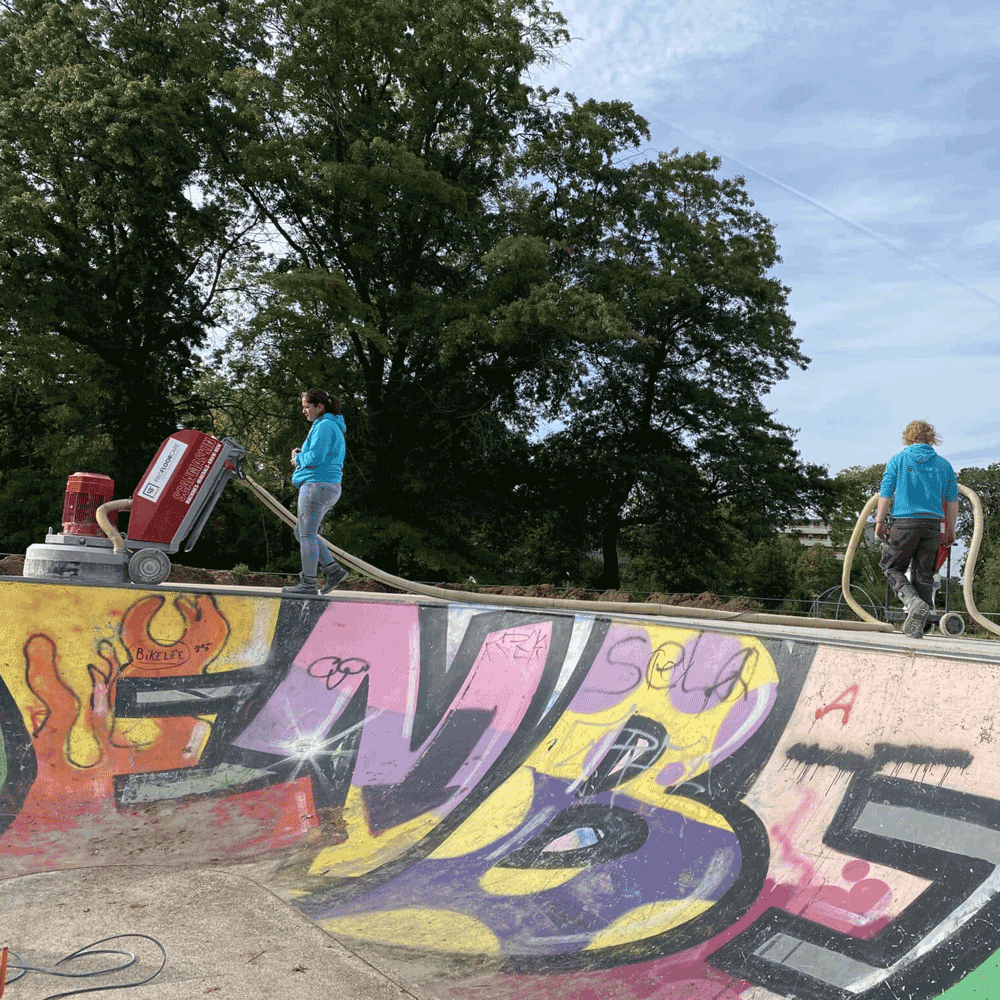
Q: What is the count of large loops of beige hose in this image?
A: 2